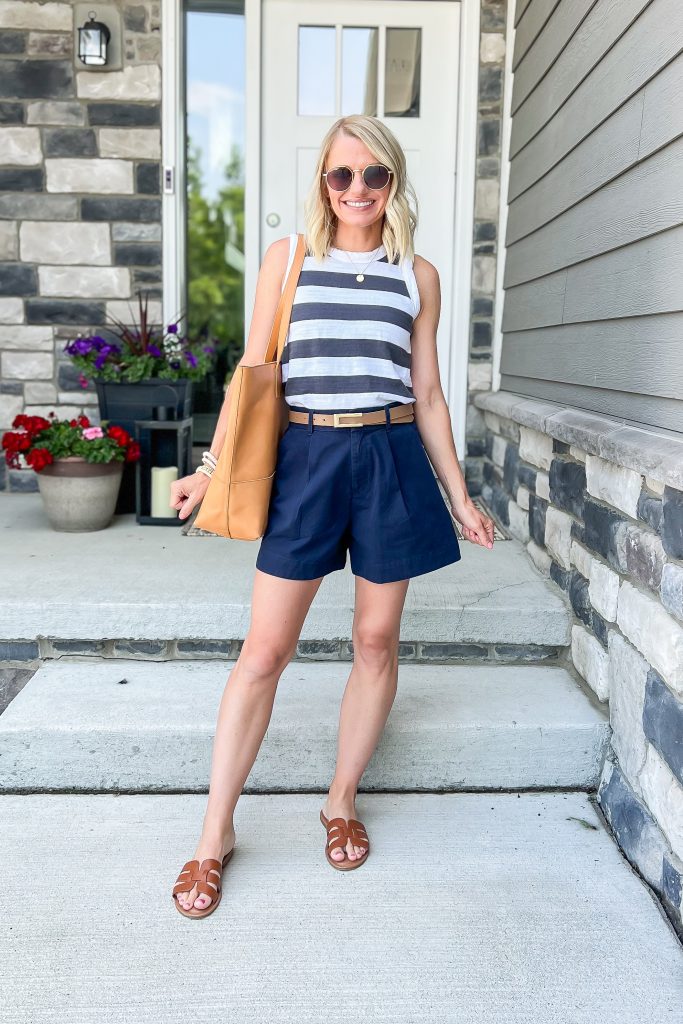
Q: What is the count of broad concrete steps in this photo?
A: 2